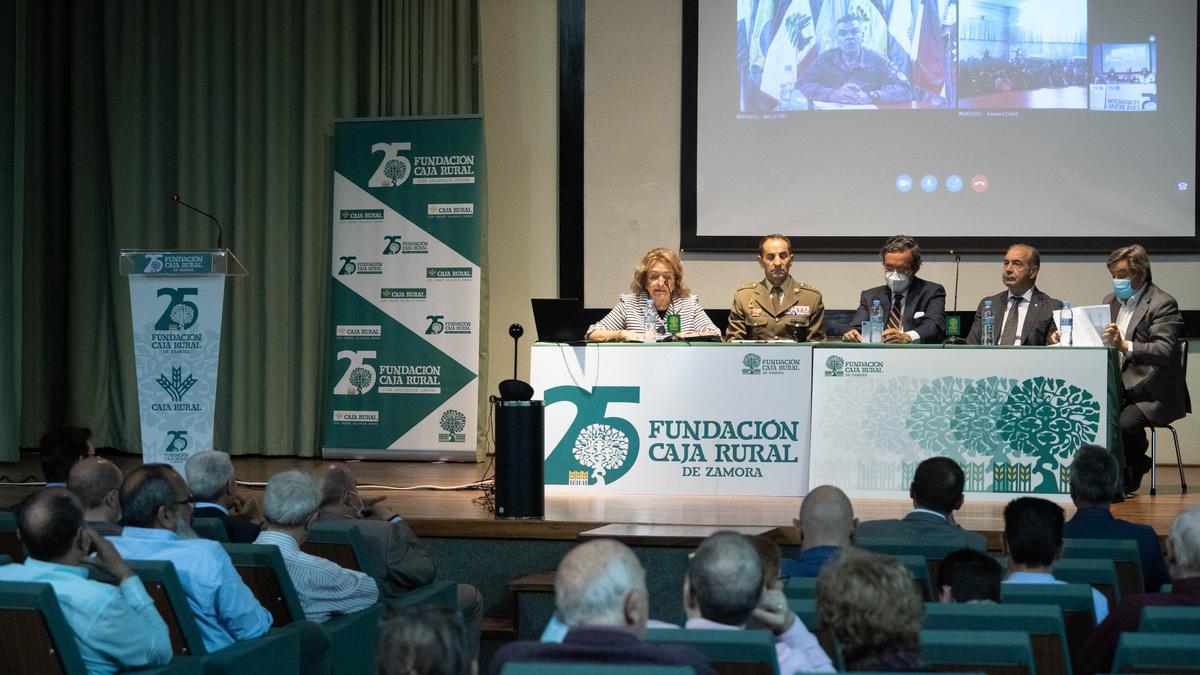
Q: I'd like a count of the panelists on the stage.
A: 5